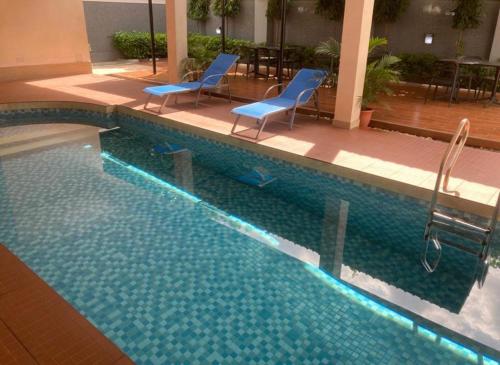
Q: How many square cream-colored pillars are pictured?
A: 2